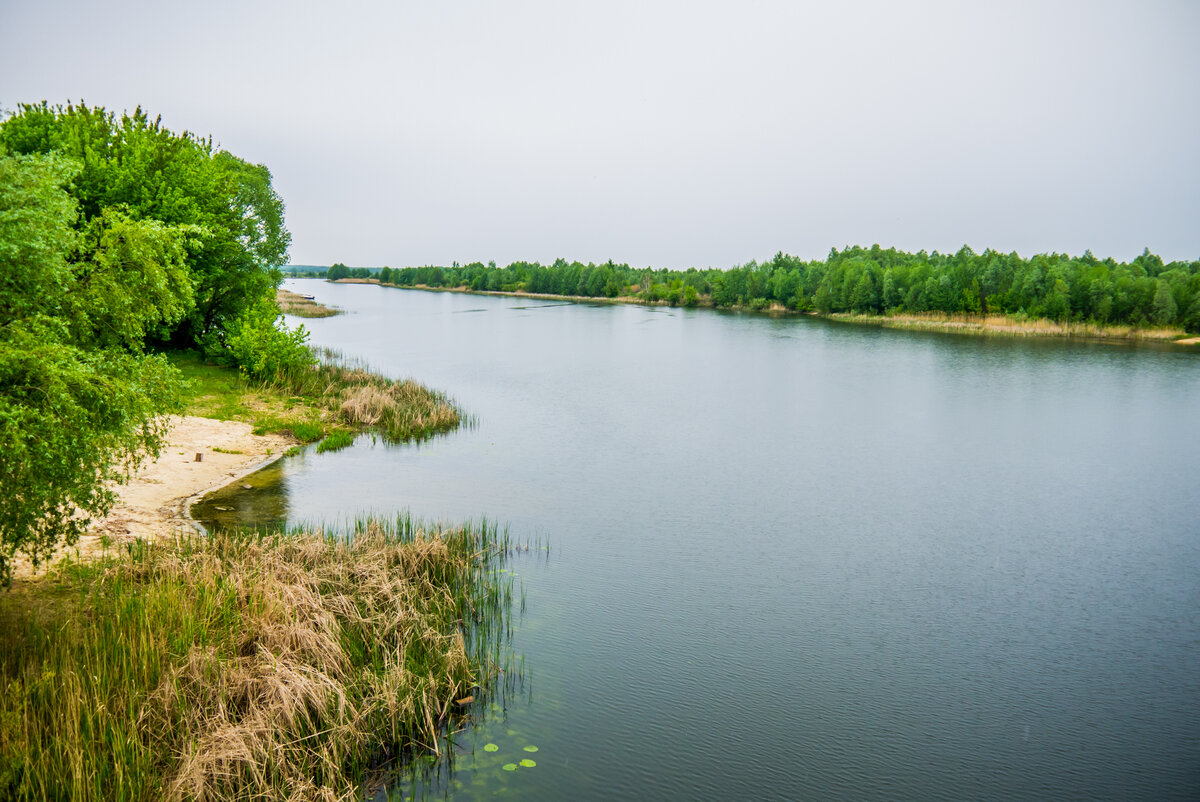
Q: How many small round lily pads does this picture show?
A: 4